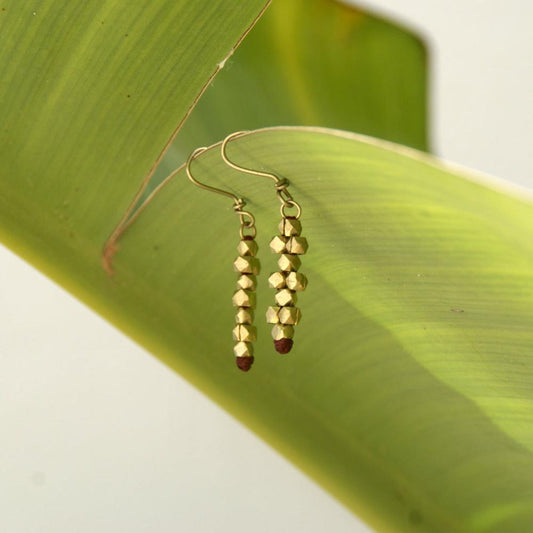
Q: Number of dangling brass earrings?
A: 2